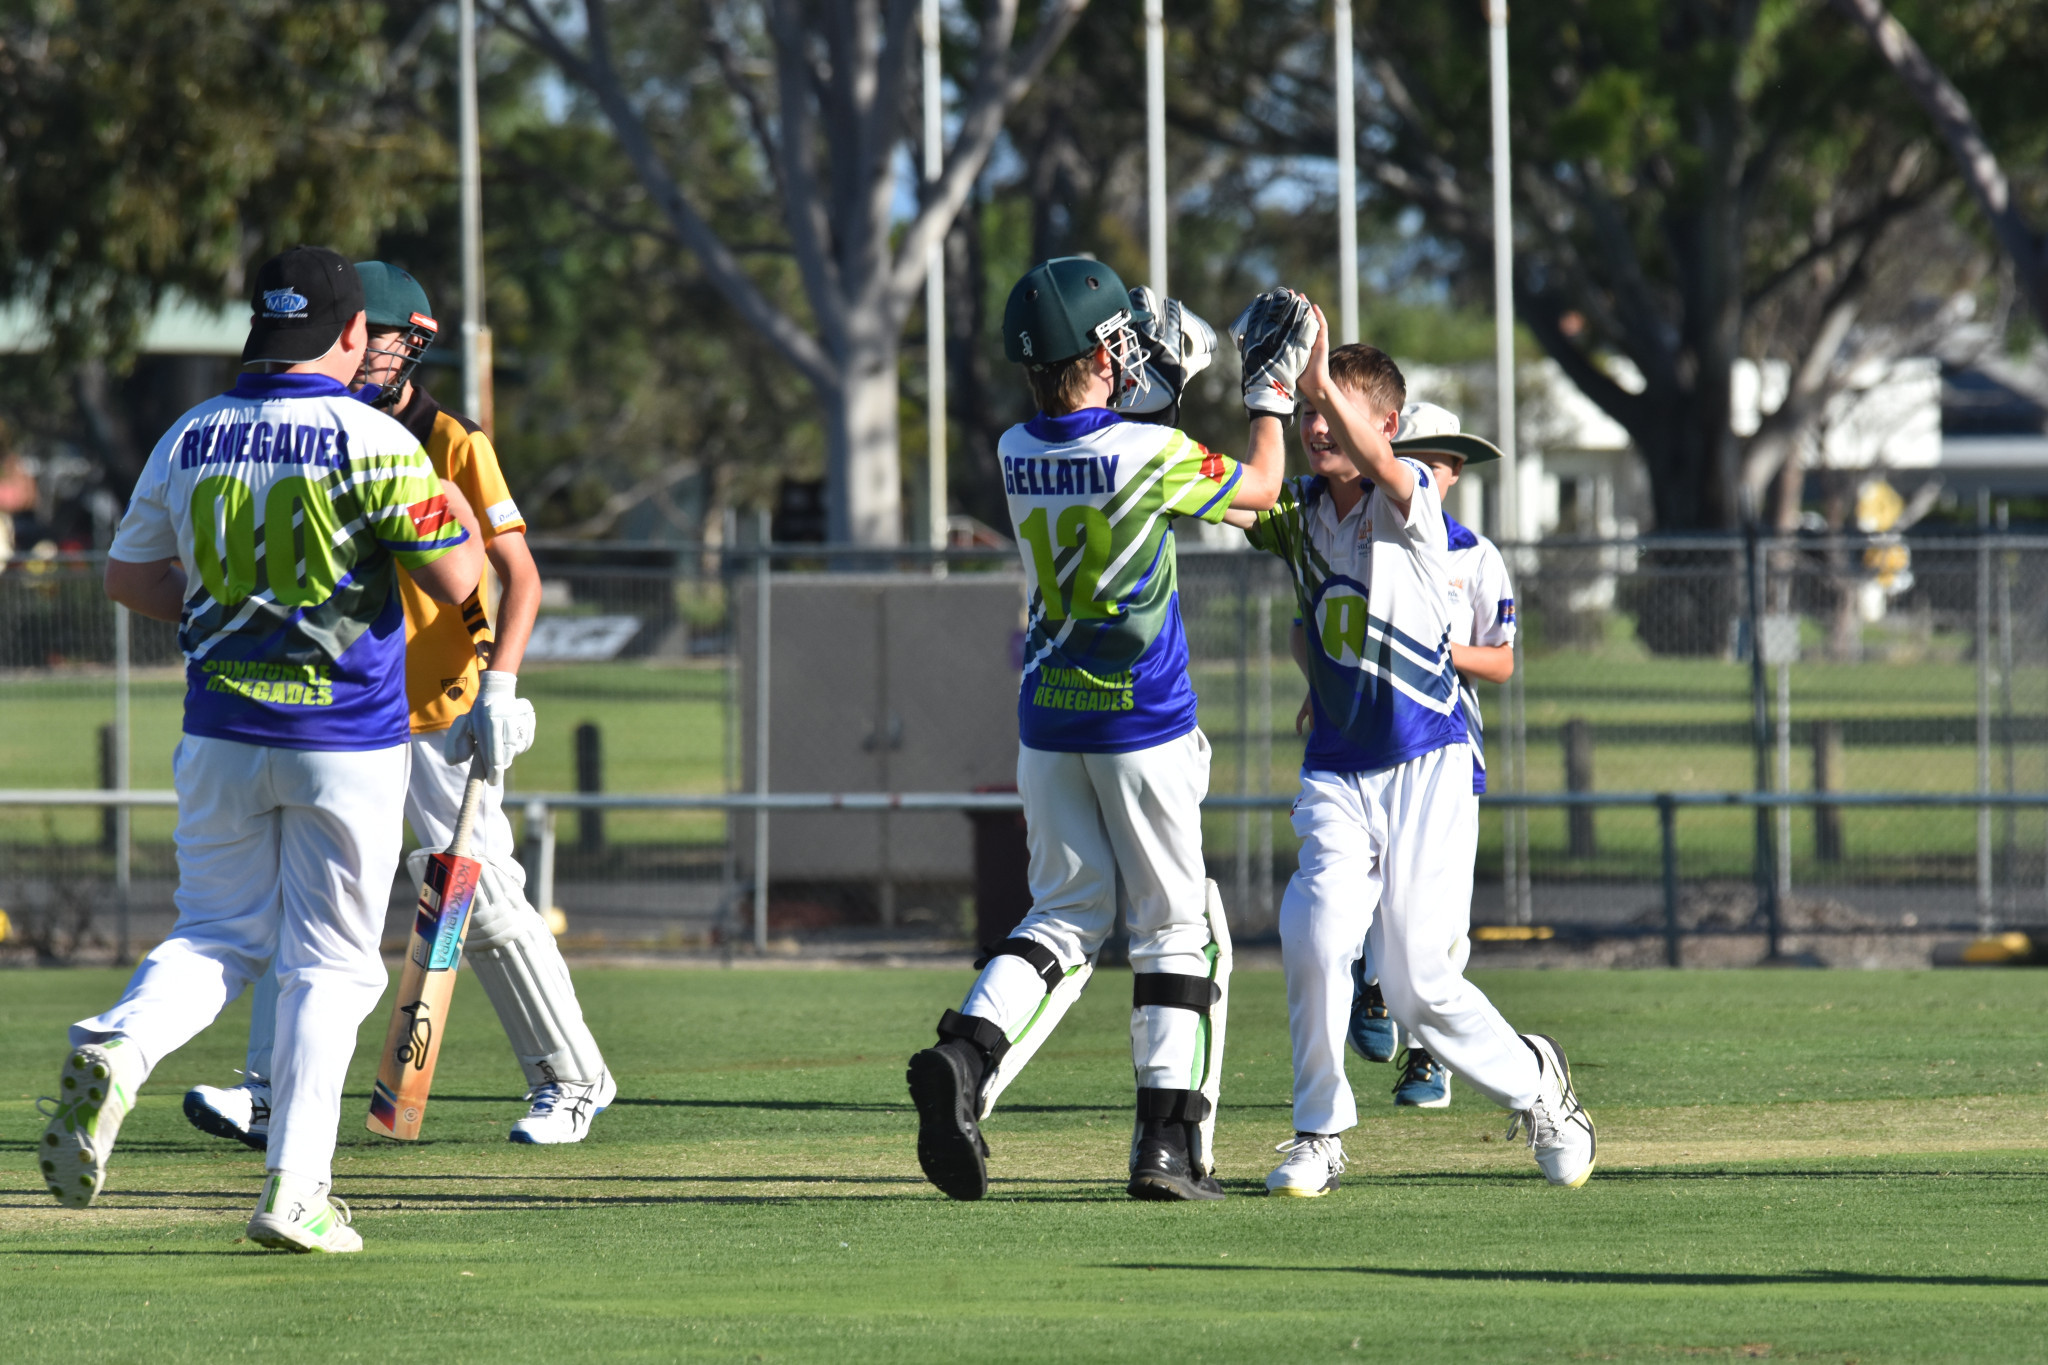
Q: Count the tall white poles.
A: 5